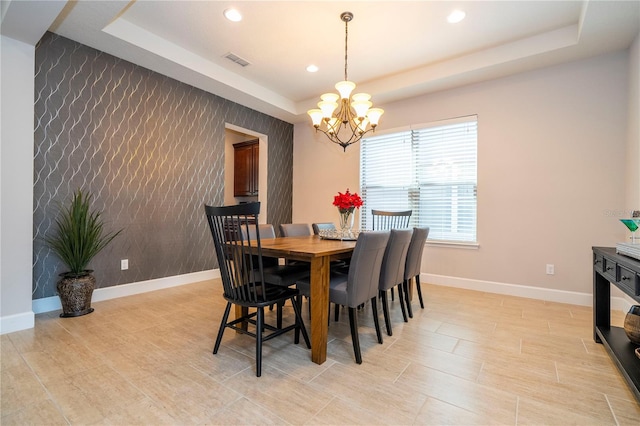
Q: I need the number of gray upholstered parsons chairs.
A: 6